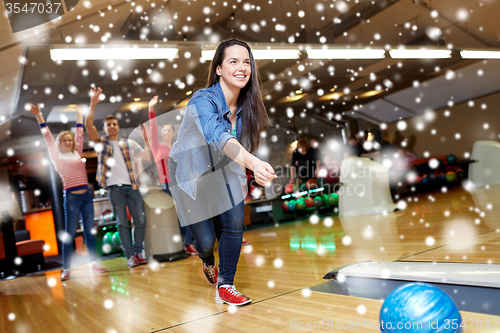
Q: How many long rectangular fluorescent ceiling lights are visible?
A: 5